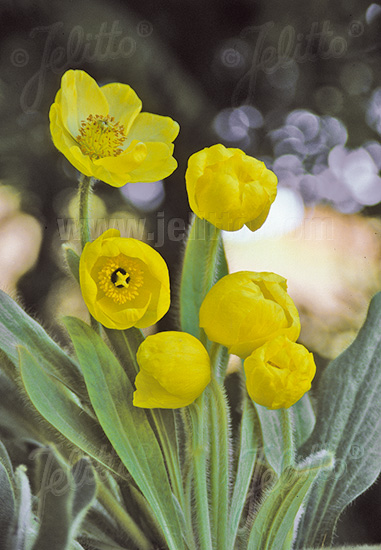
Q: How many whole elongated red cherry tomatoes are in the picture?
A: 0